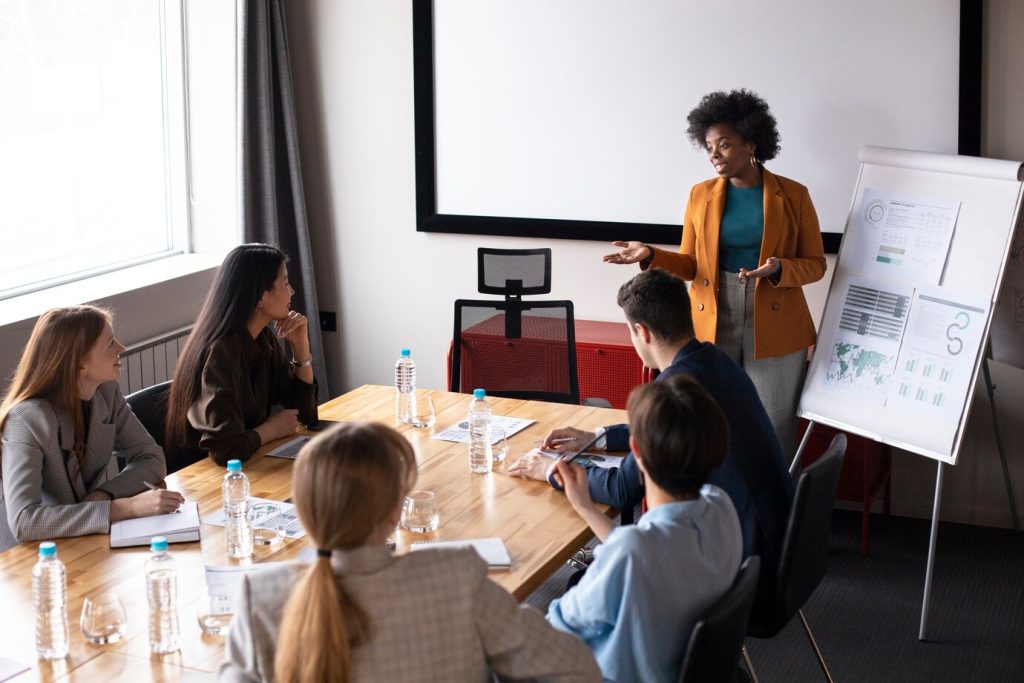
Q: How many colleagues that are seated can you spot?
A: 5